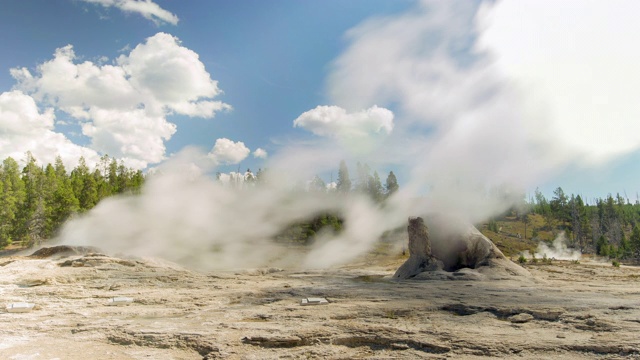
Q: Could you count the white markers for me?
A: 3